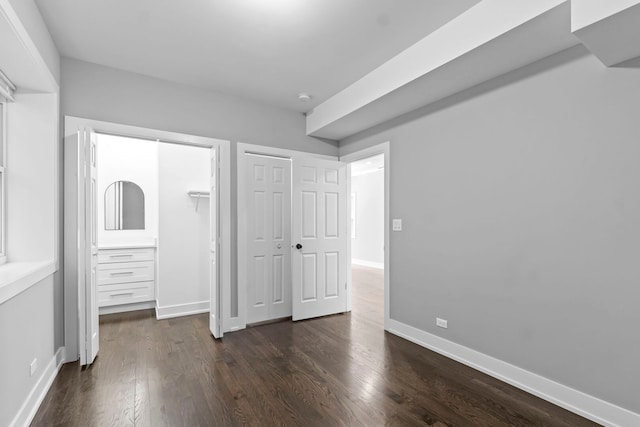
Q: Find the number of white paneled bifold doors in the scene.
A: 3